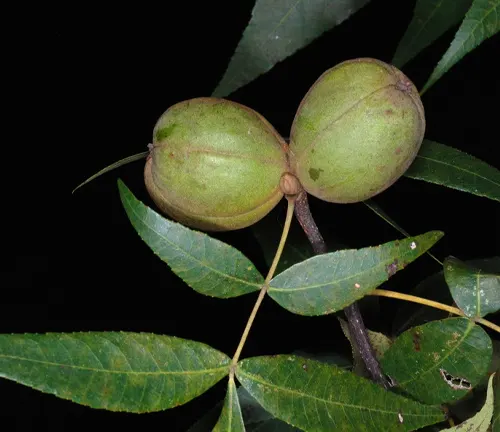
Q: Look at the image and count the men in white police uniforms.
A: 0